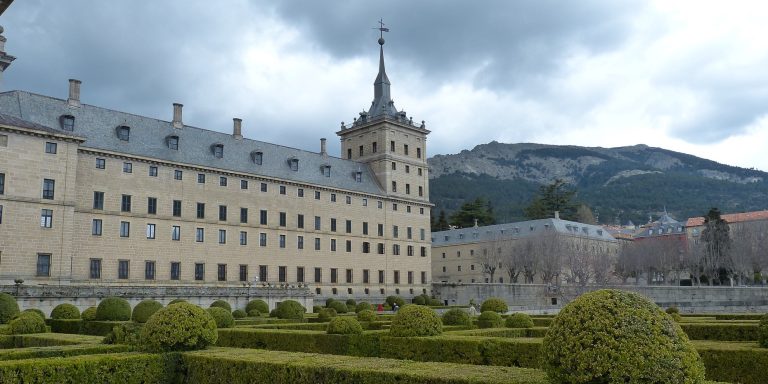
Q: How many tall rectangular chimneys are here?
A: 4